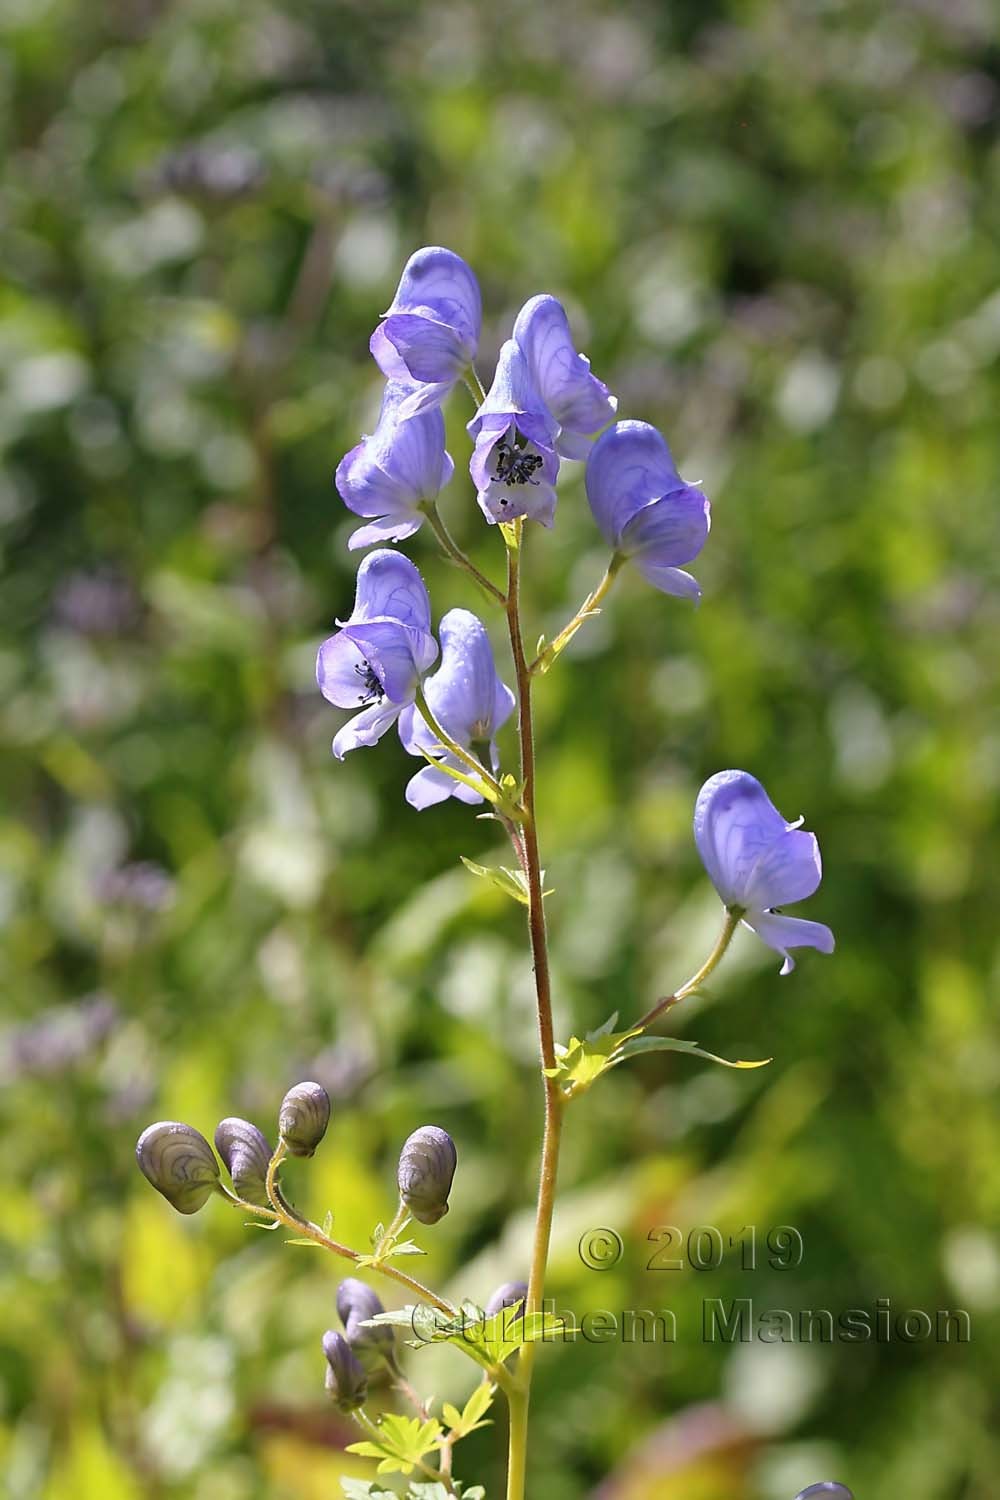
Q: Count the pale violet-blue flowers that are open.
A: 8